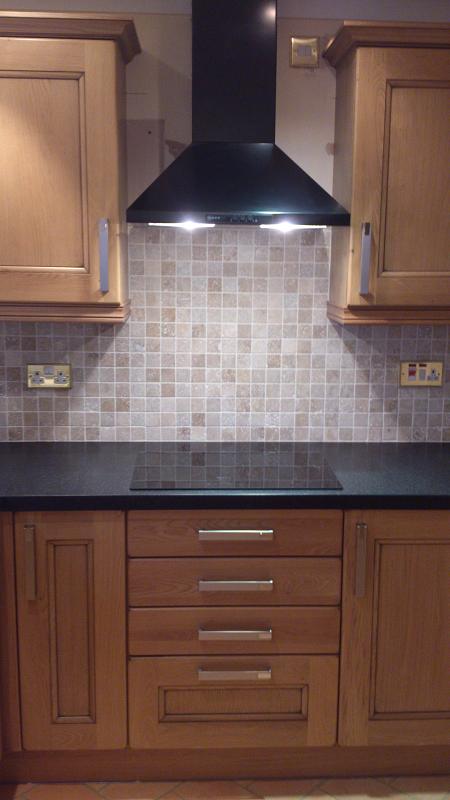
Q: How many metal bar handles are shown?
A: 8